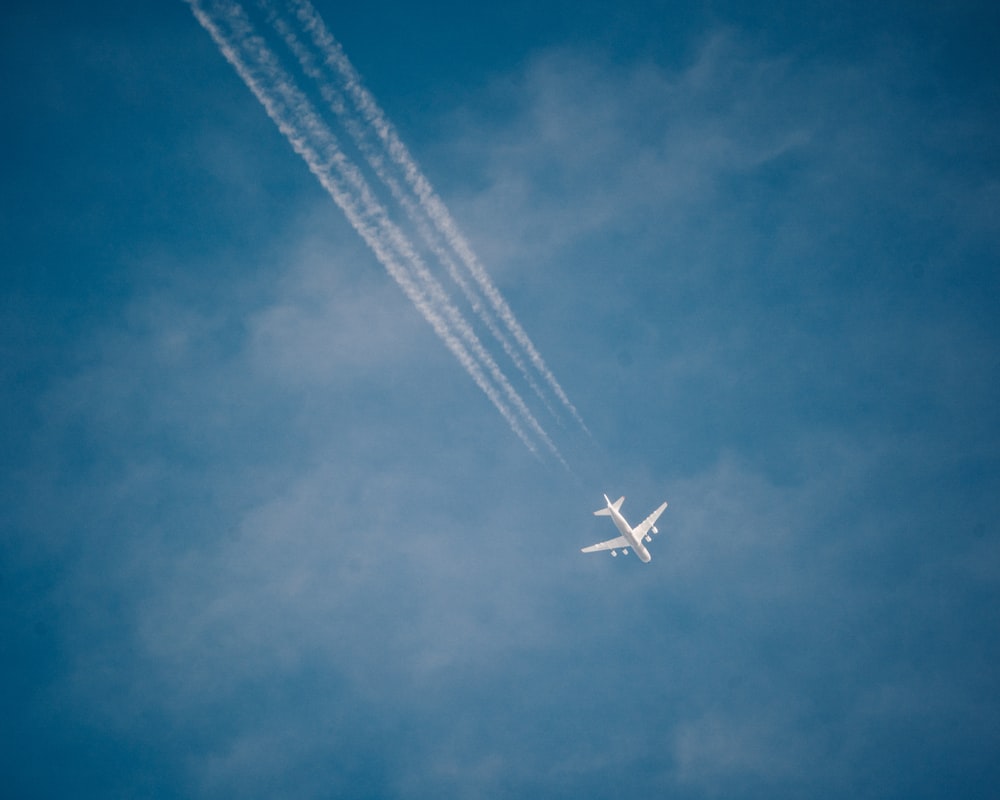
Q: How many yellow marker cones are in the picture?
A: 0